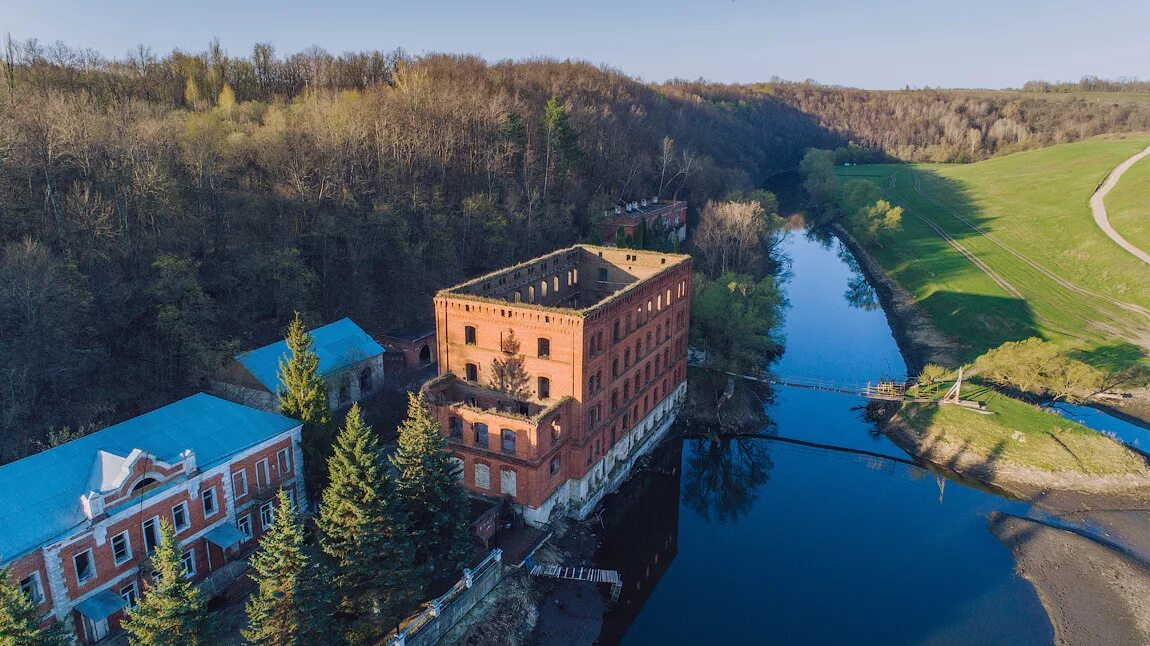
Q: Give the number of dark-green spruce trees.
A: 6